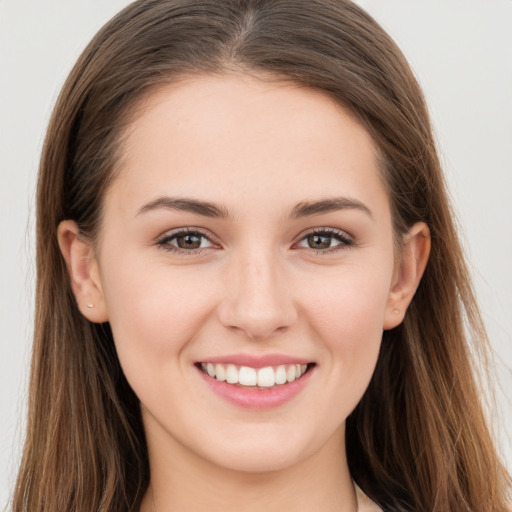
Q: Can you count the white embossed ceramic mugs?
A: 0